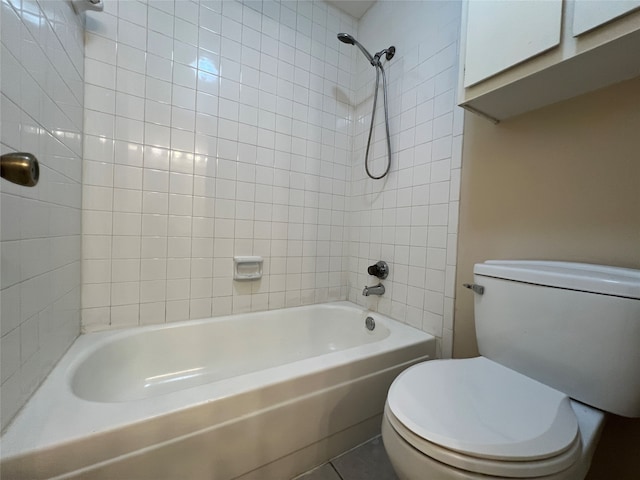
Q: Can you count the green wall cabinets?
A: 0